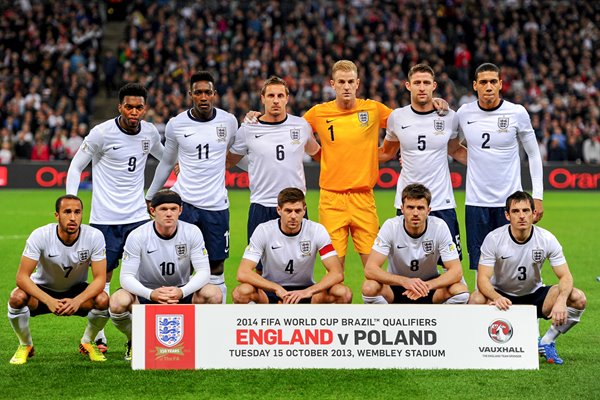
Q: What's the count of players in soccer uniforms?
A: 11